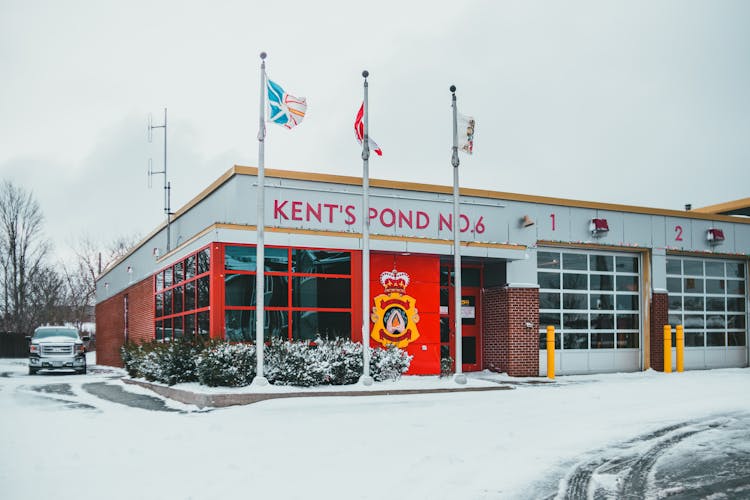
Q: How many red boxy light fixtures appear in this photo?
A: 2